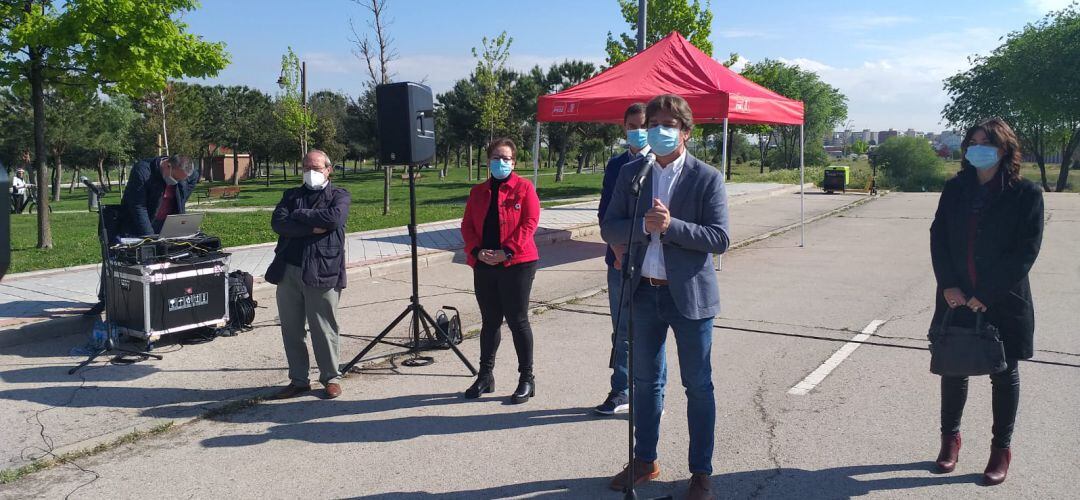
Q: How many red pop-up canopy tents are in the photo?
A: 1